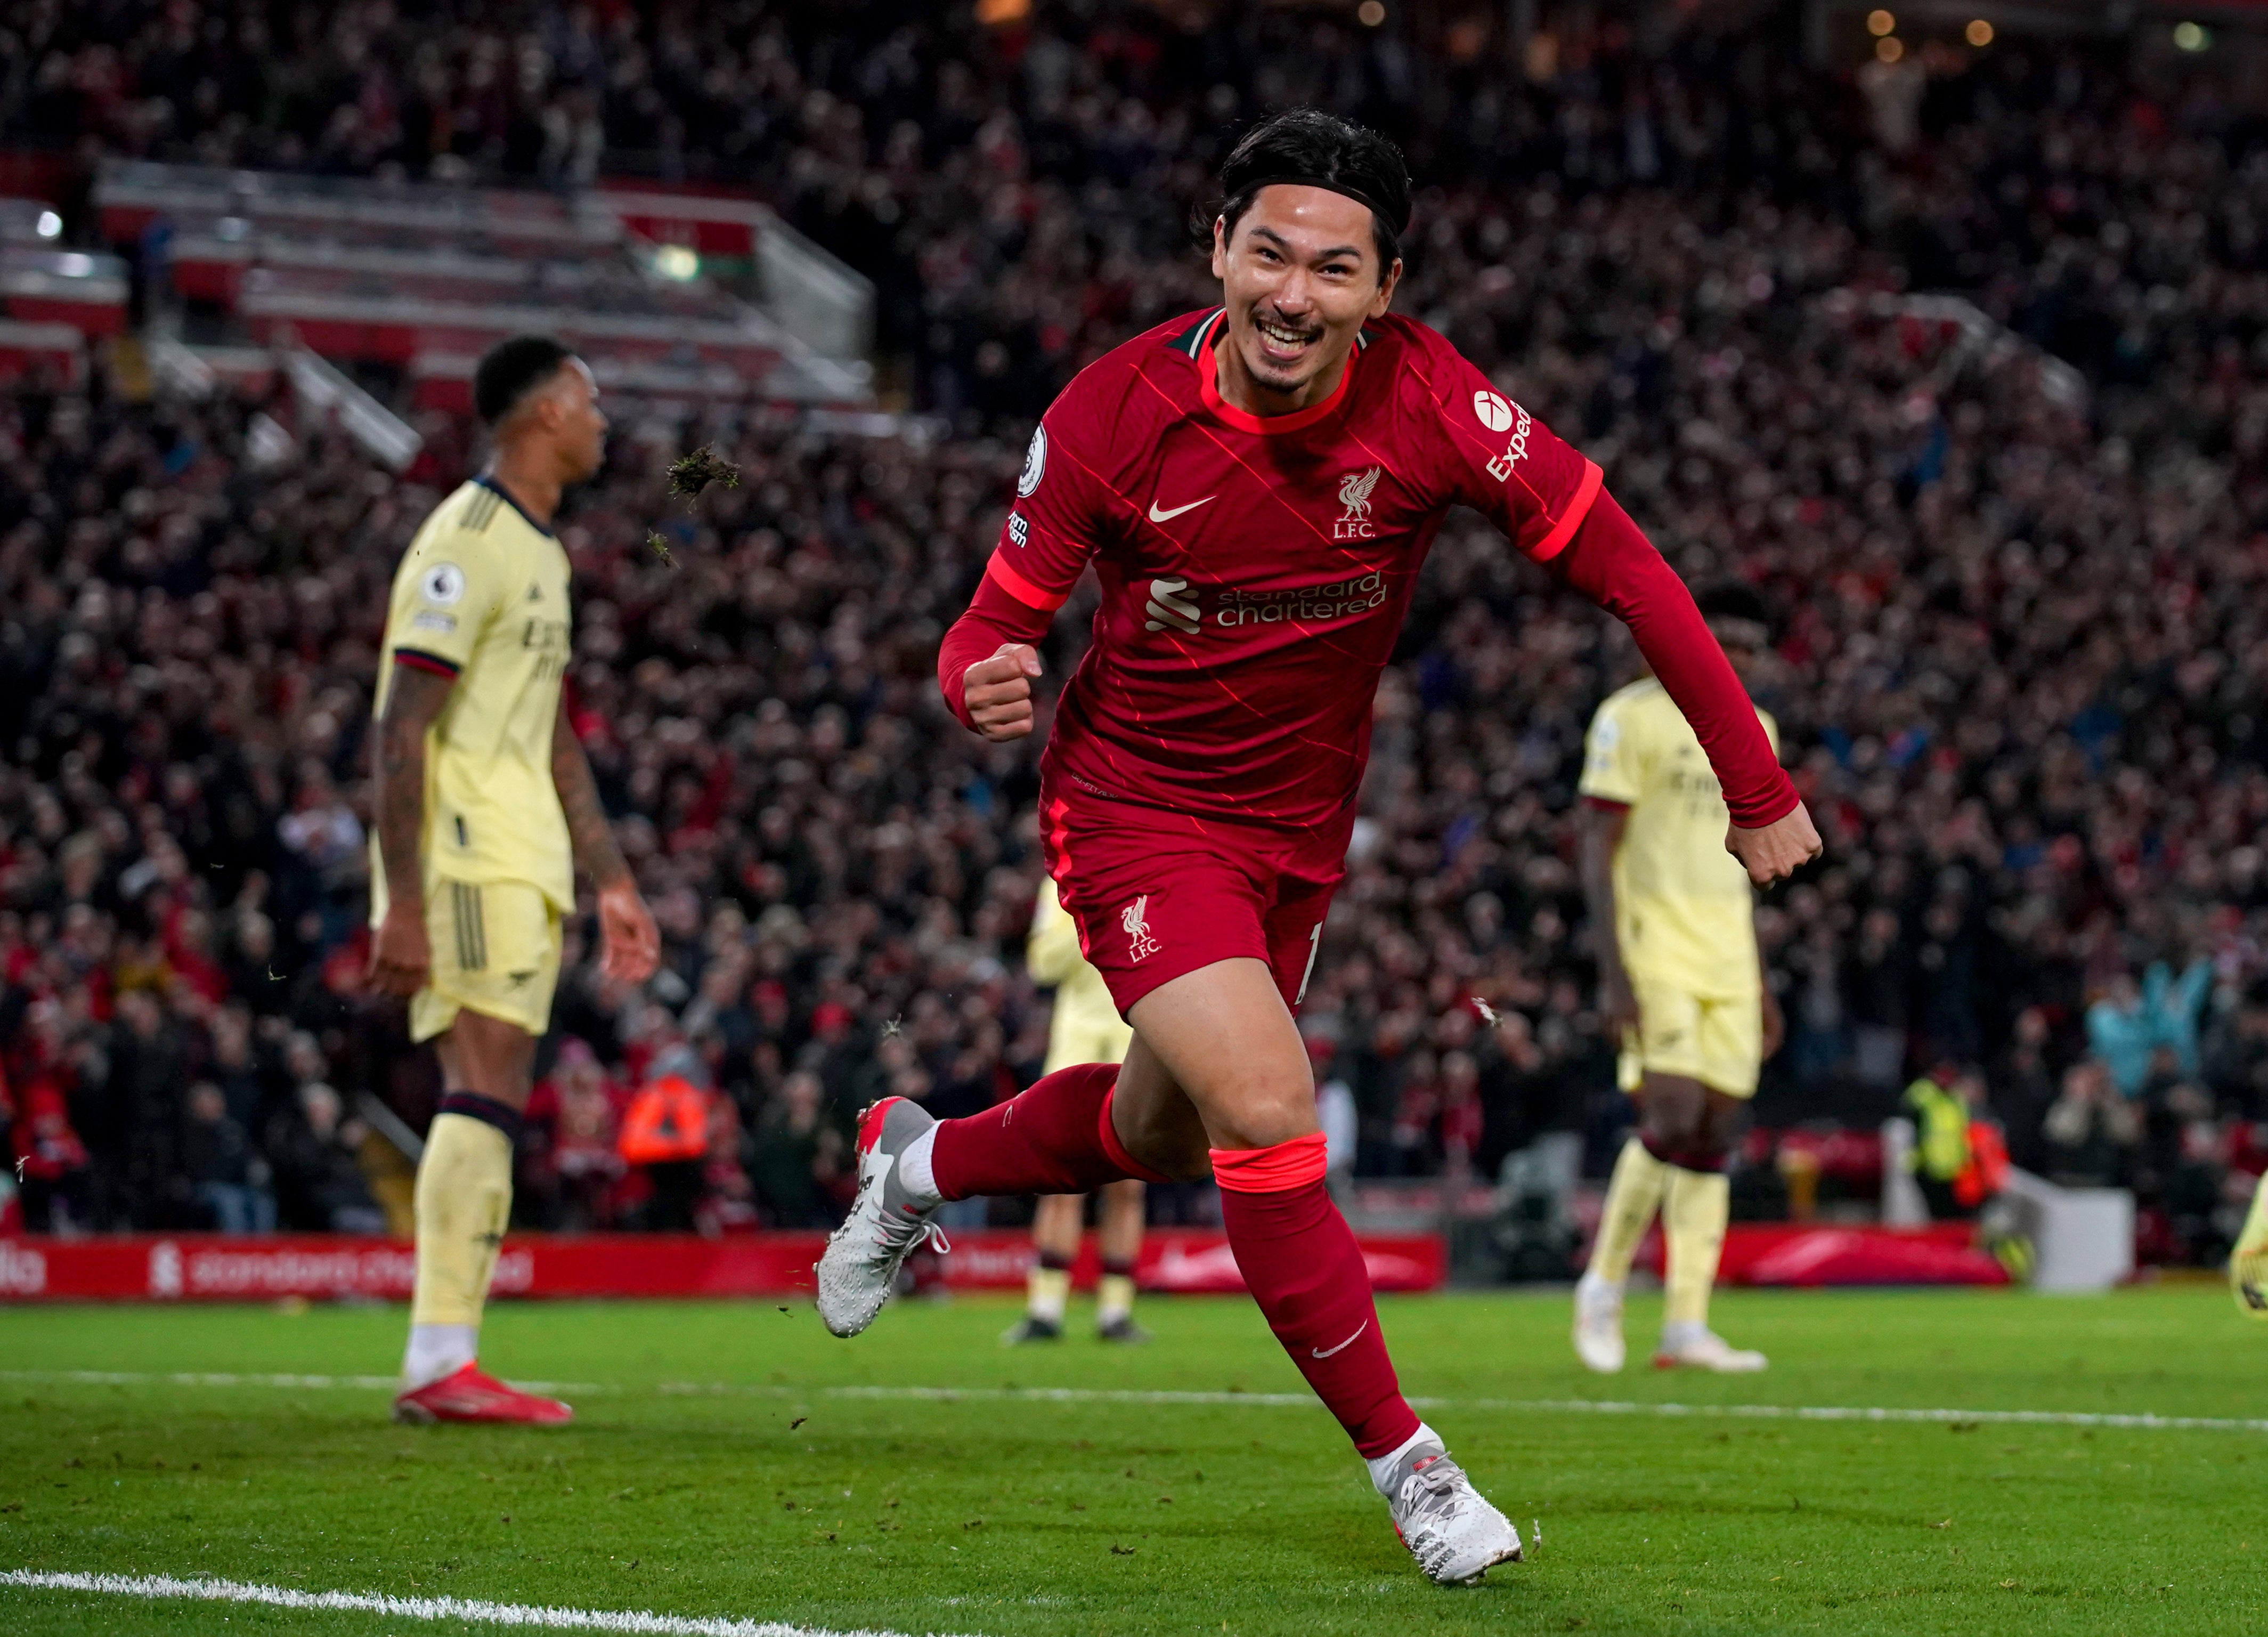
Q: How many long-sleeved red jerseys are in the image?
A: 1